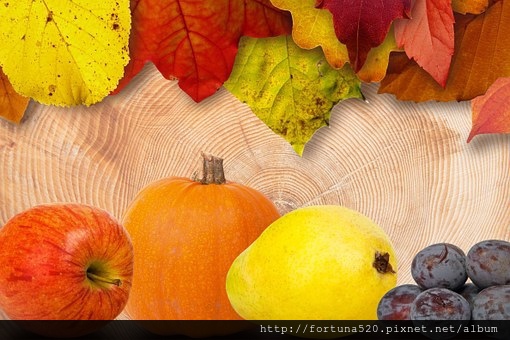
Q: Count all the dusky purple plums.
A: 6